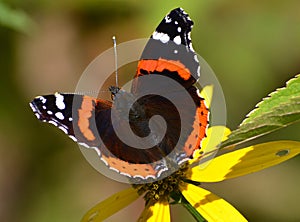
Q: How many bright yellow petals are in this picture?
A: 6